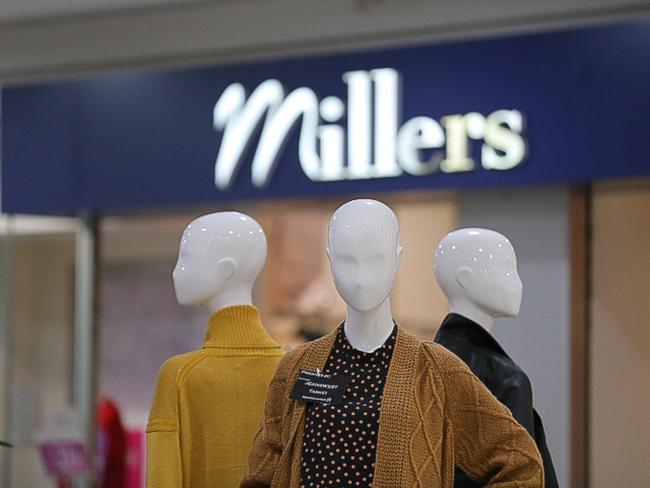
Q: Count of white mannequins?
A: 3